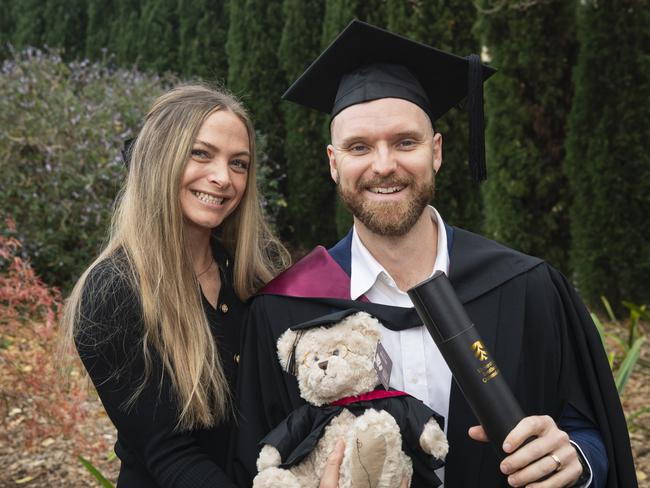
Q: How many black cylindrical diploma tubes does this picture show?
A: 1